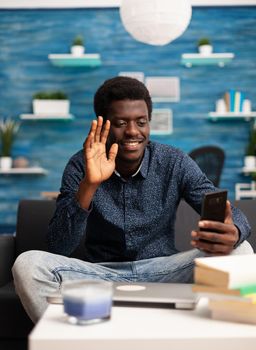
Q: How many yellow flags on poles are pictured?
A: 0